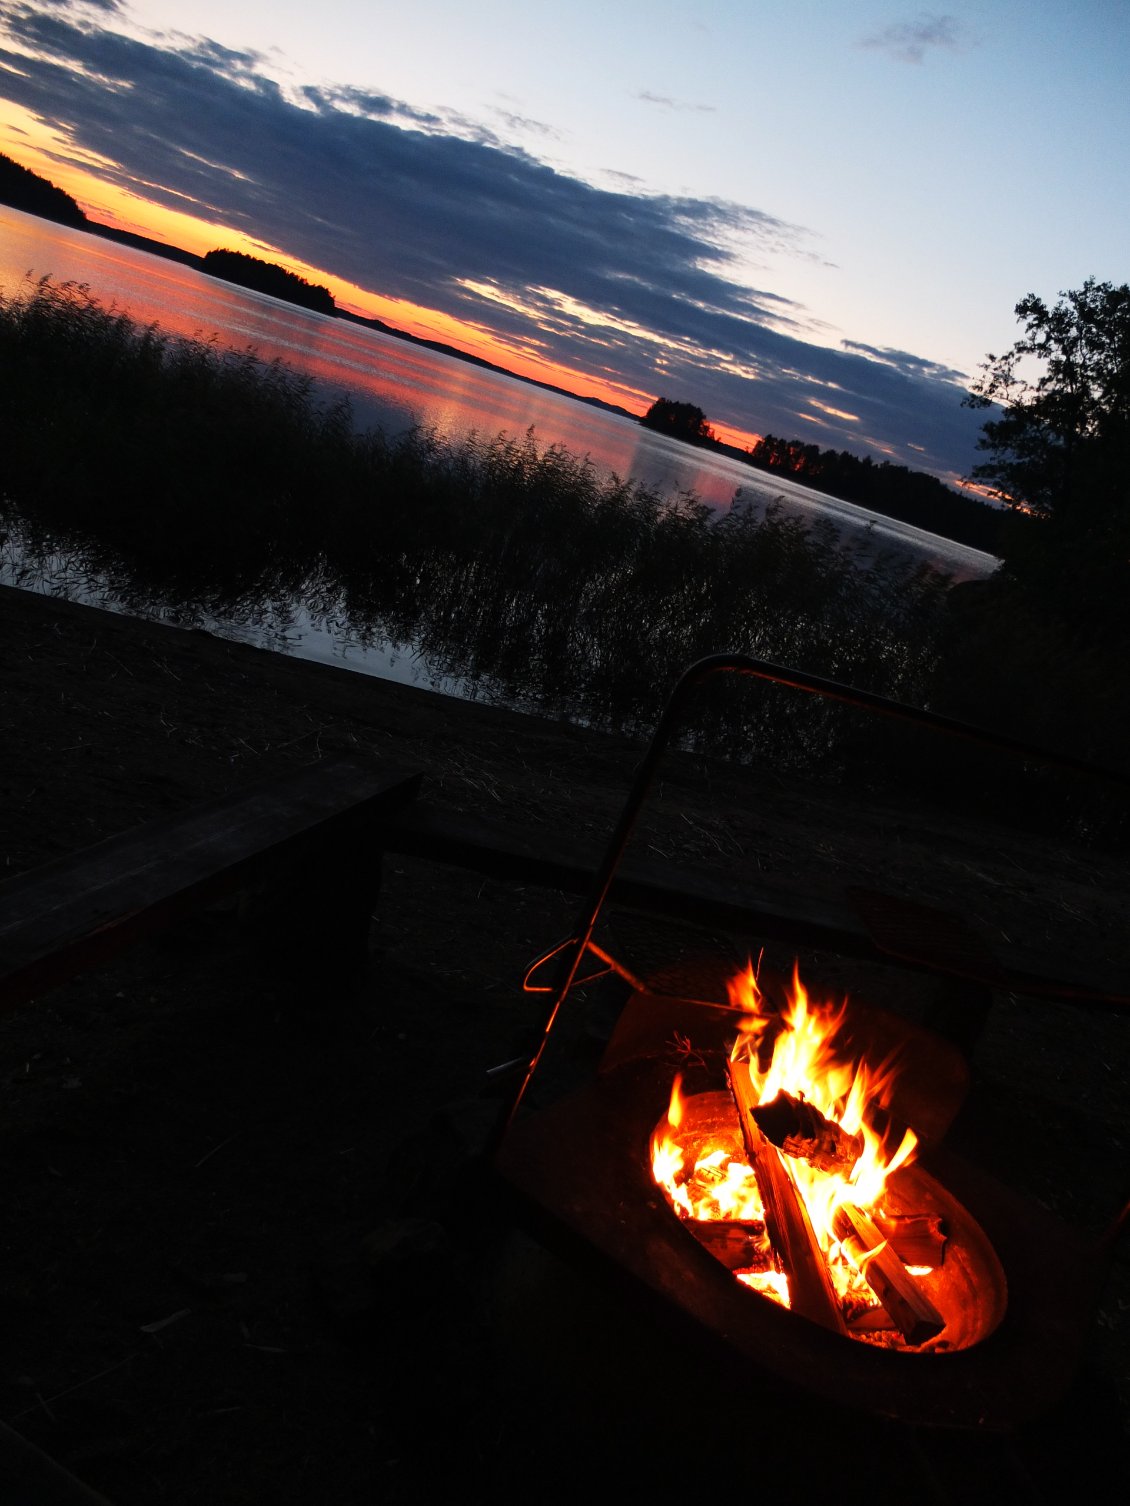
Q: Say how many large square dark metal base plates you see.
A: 1